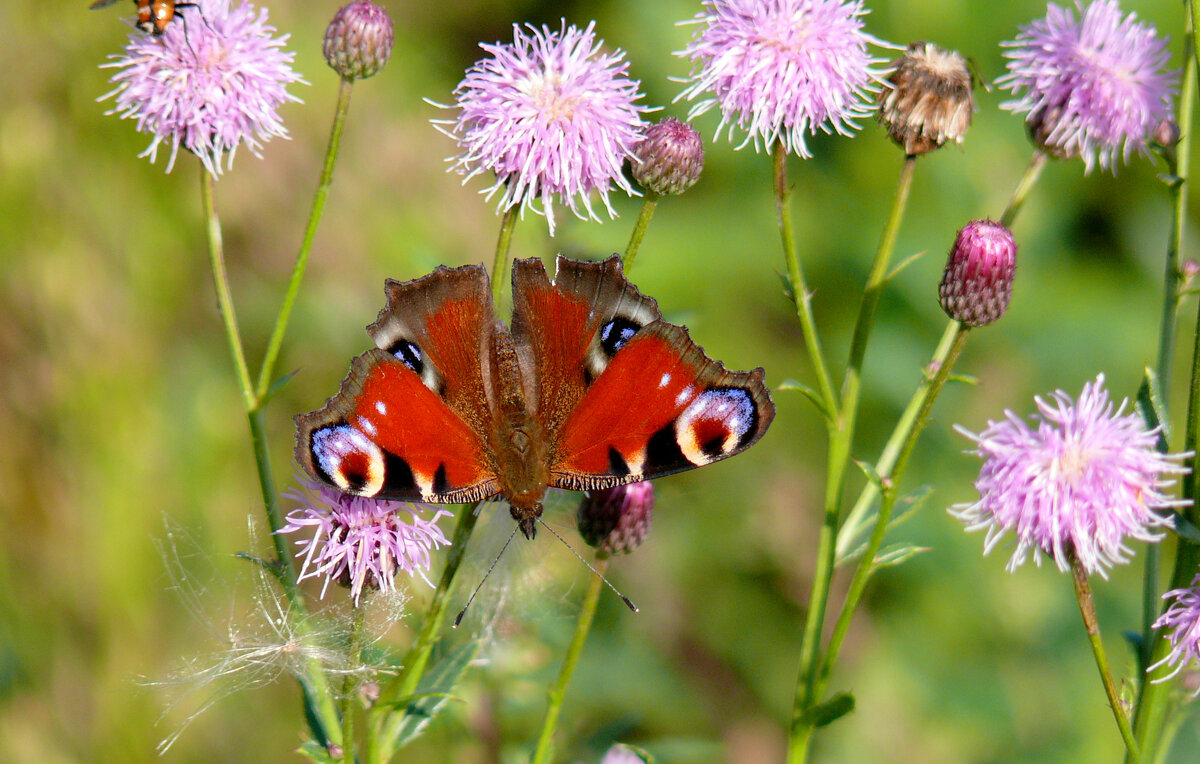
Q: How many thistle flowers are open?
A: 7